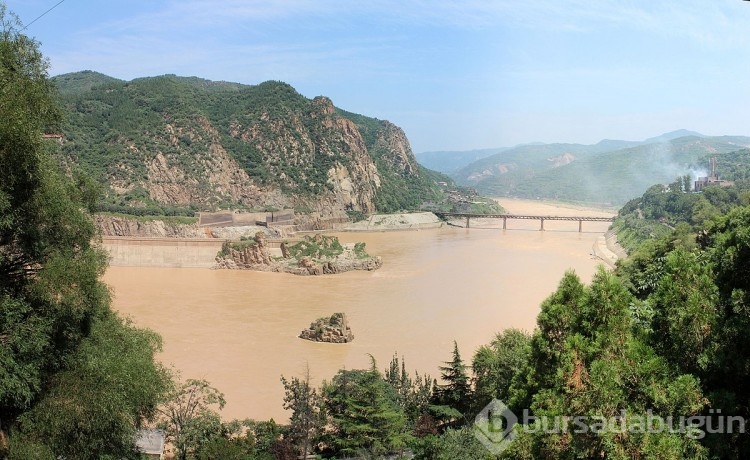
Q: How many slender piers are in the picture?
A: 4